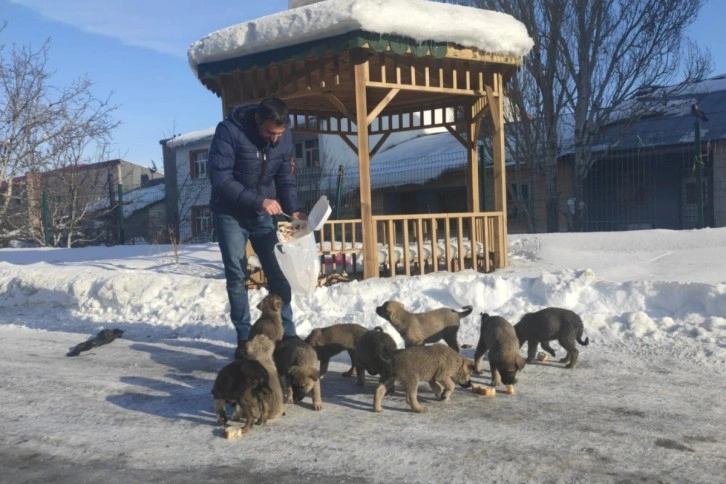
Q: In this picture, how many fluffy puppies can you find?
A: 10